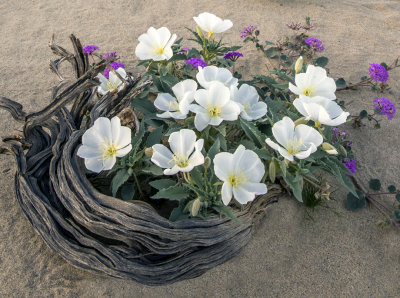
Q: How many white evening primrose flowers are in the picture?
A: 13